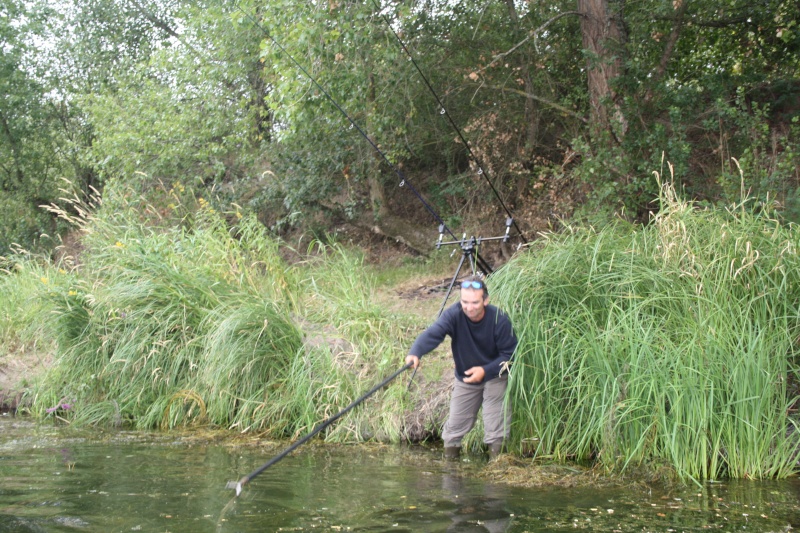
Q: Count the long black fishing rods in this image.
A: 2